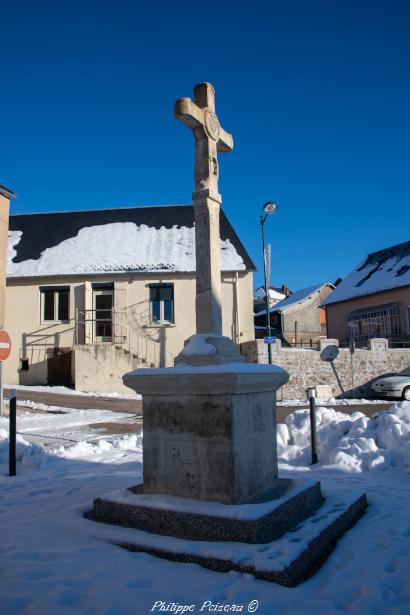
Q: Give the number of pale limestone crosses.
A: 1